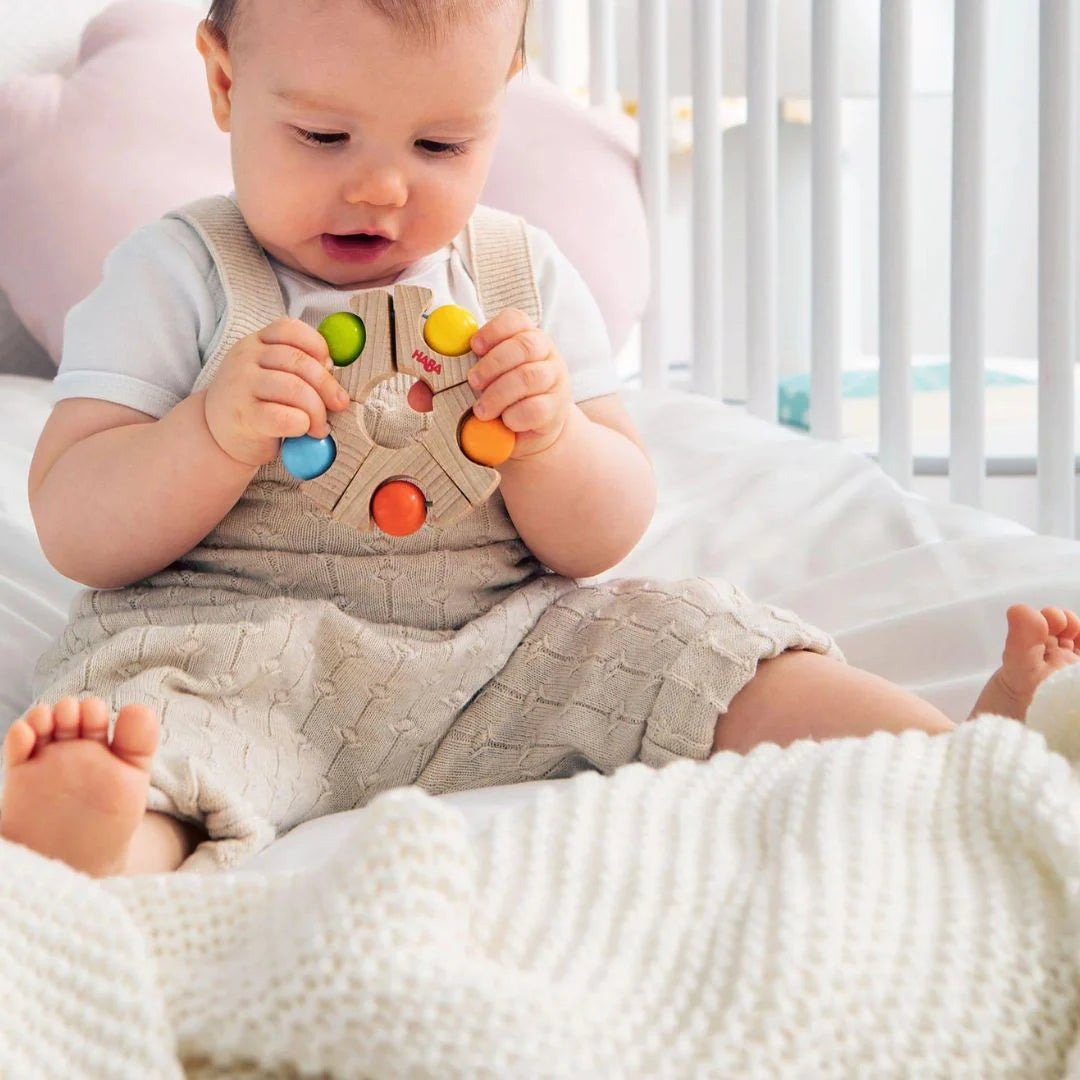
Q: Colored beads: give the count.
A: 5